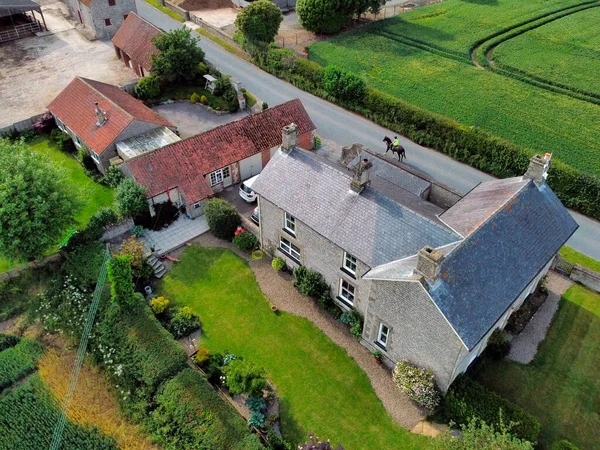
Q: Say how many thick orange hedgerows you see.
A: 0